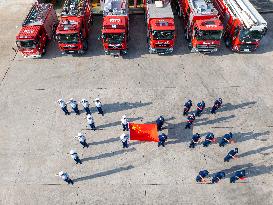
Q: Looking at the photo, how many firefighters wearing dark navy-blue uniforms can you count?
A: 13